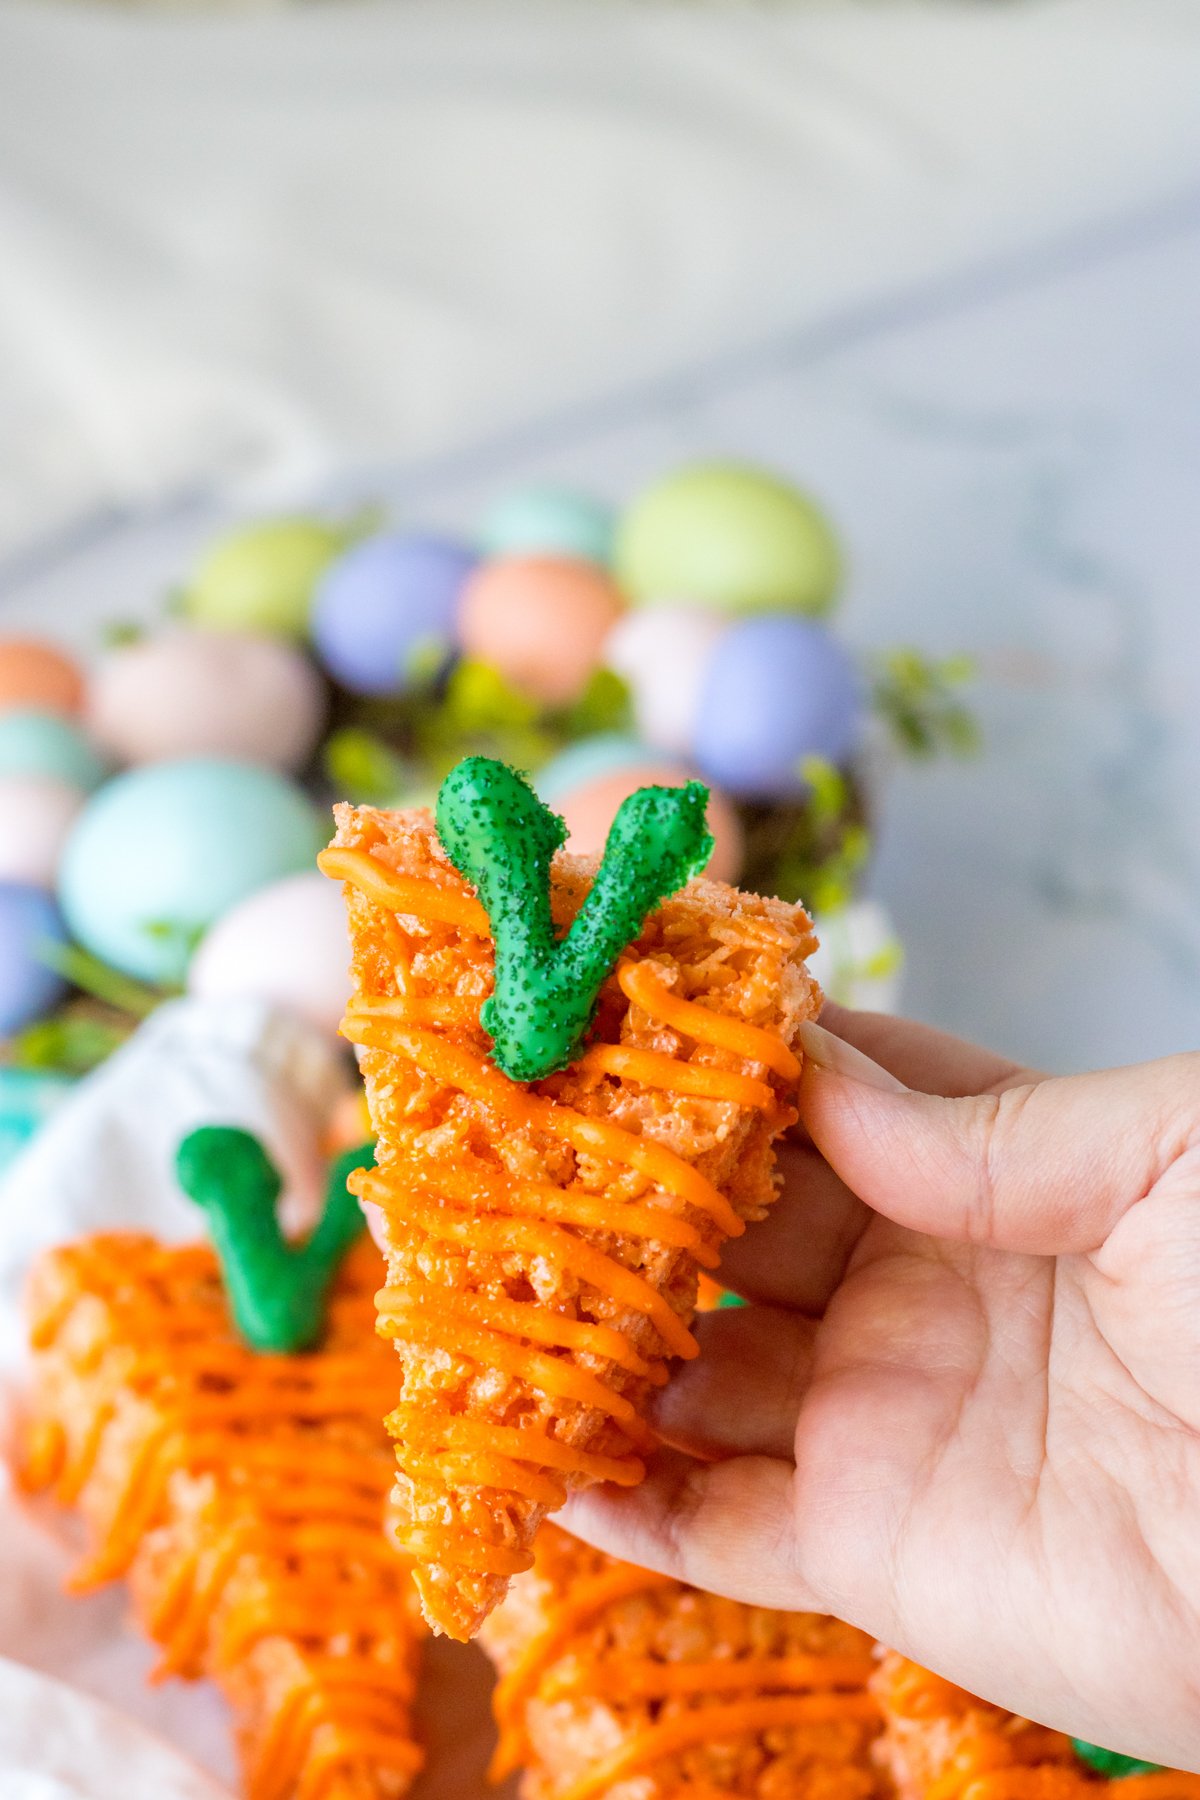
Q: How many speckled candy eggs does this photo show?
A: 0